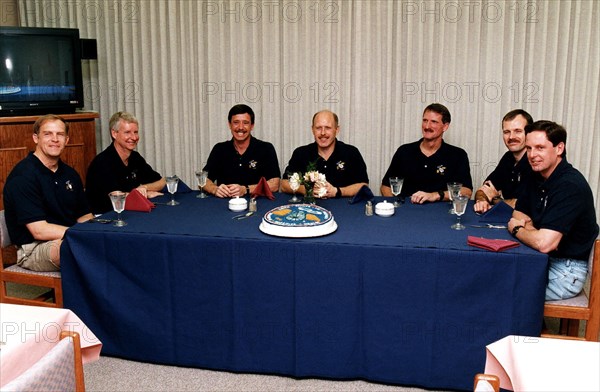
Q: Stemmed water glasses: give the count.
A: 7